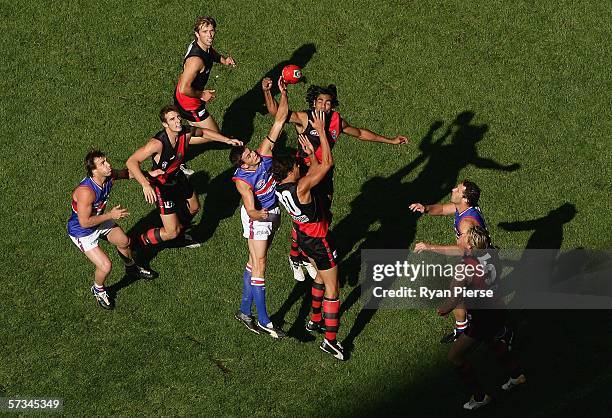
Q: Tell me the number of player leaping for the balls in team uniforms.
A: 3